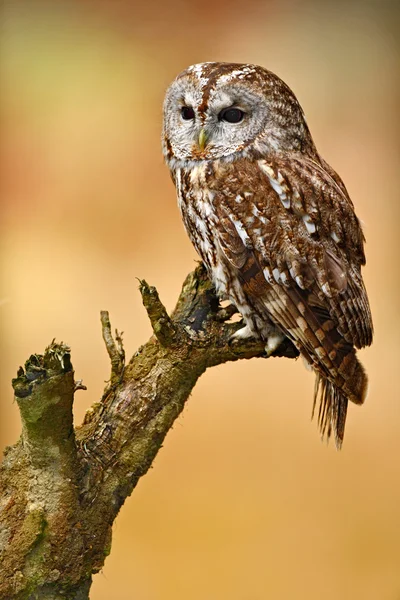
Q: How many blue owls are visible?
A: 0